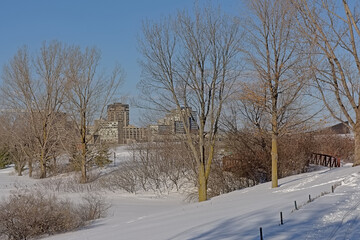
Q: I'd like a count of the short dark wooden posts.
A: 5